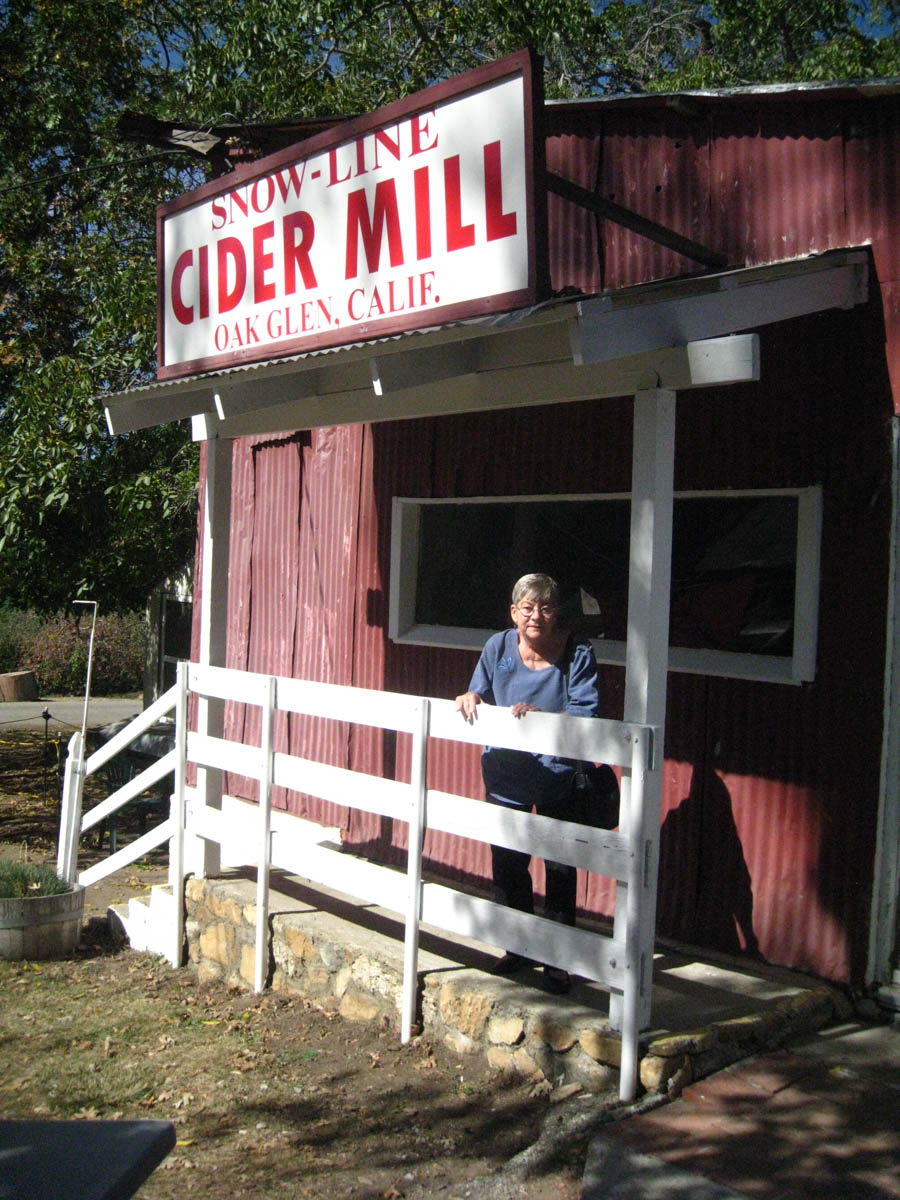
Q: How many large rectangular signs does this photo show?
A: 1